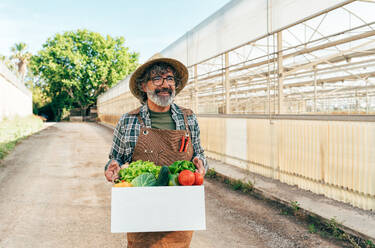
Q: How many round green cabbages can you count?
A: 1